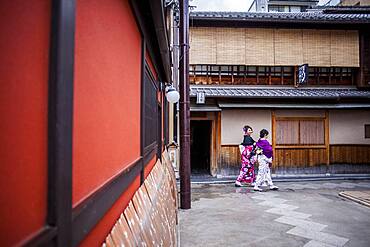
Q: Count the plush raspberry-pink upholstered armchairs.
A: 0